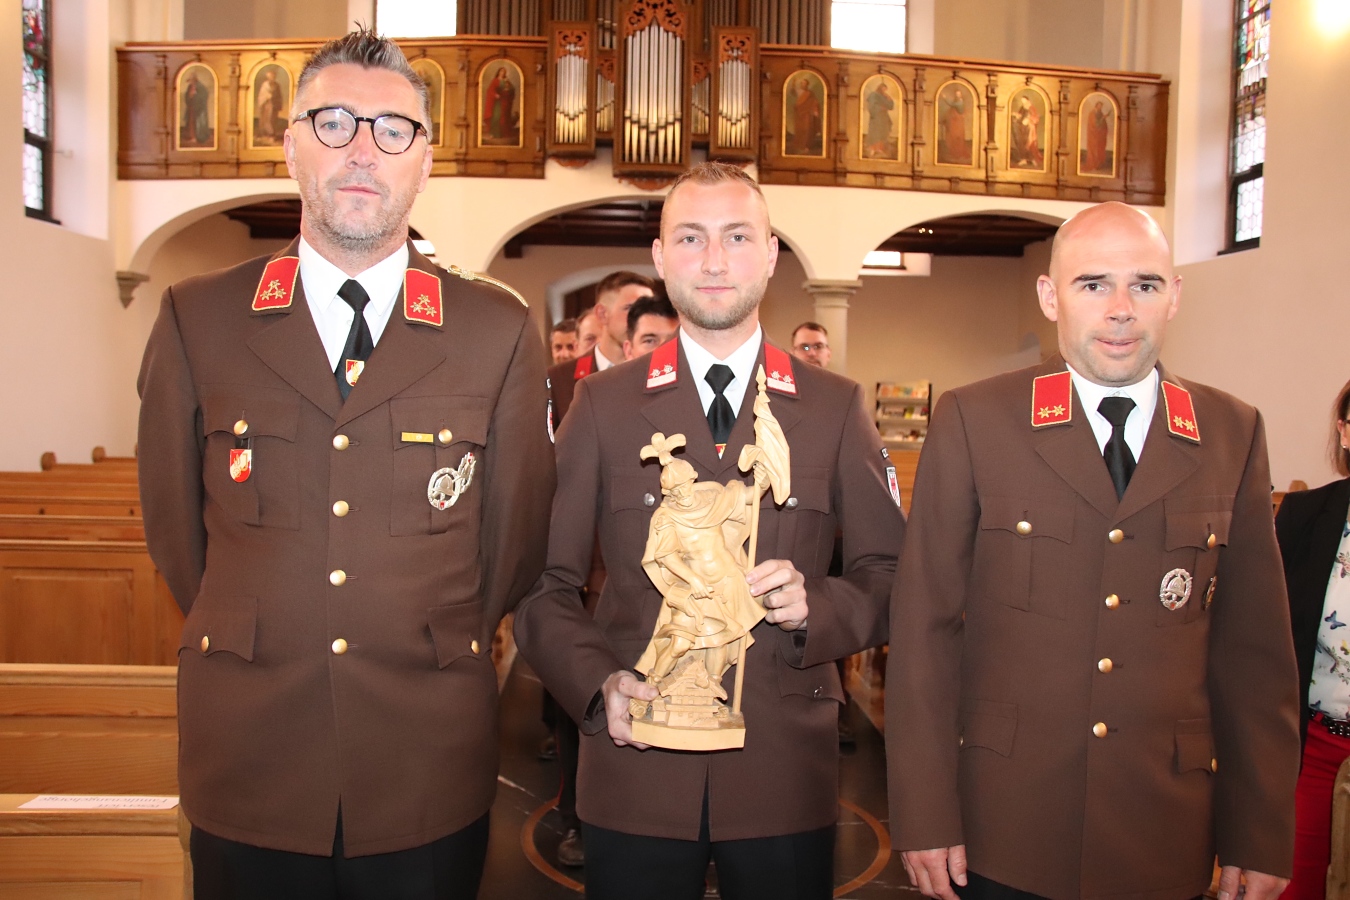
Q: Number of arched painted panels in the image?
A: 9